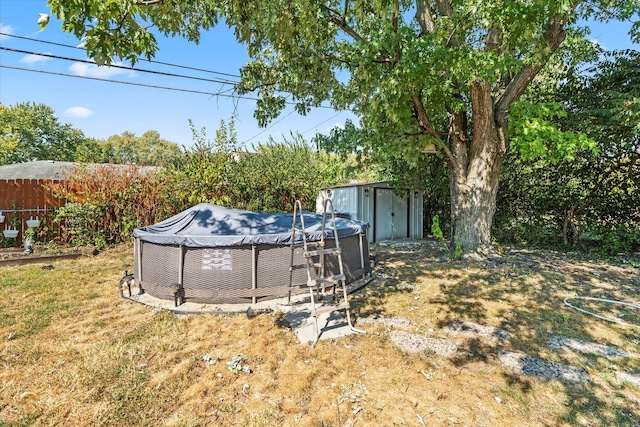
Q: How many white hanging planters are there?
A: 3